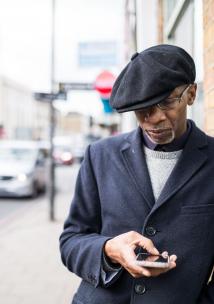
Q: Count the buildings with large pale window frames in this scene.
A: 1